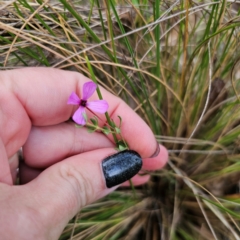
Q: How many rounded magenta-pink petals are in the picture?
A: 4